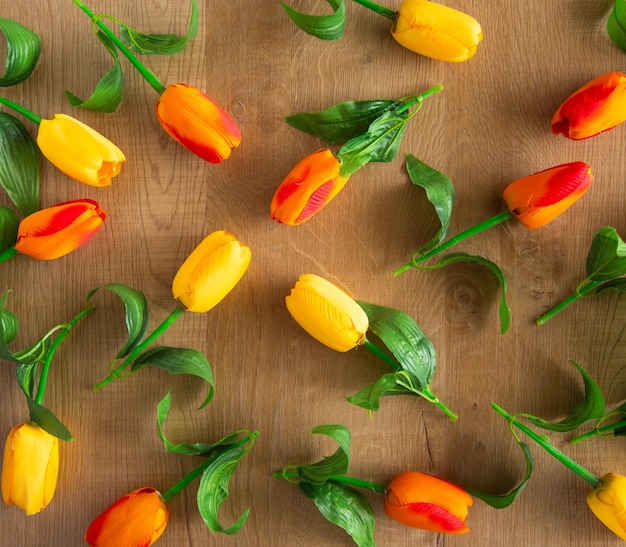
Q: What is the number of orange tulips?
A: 7